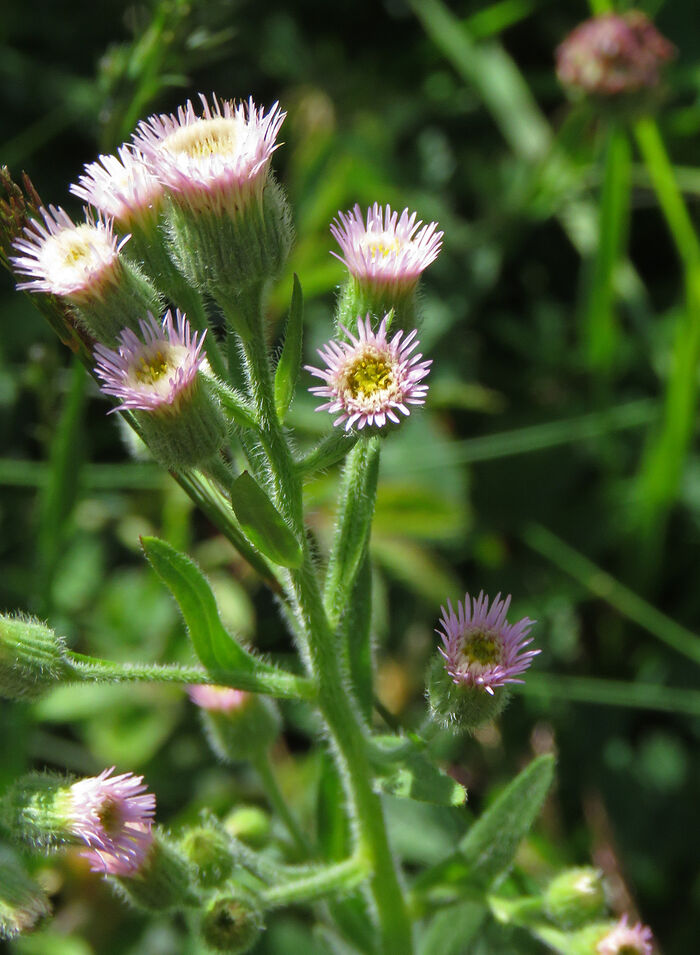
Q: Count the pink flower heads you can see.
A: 12